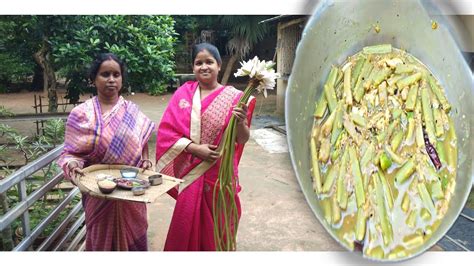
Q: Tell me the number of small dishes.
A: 5